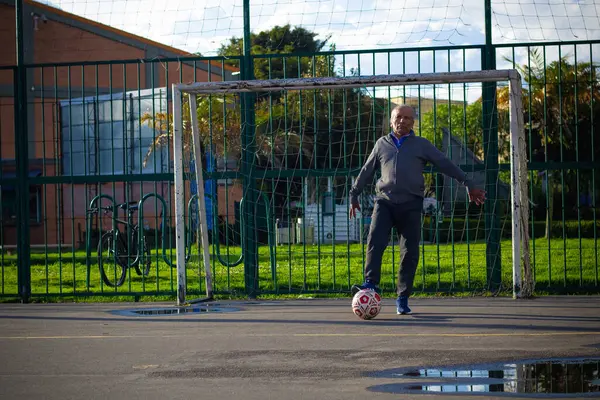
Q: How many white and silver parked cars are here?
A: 0